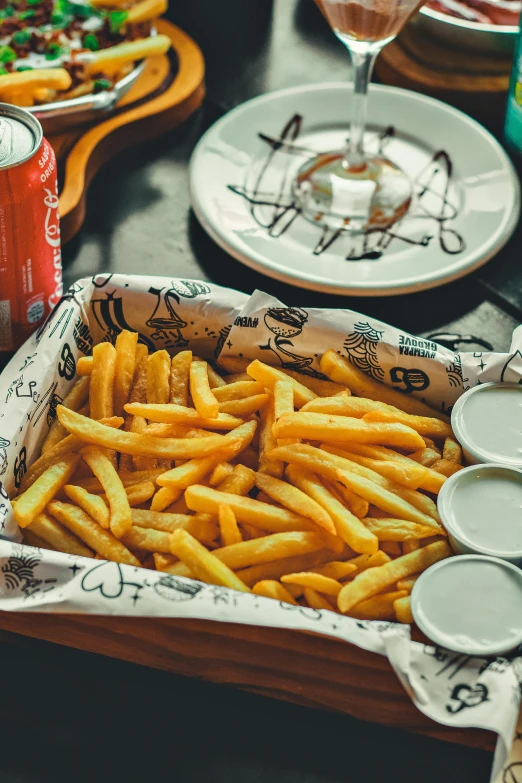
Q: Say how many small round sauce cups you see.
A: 3